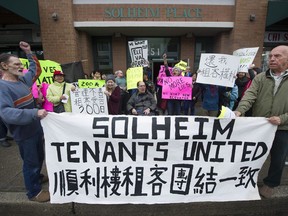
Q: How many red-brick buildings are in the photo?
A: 1